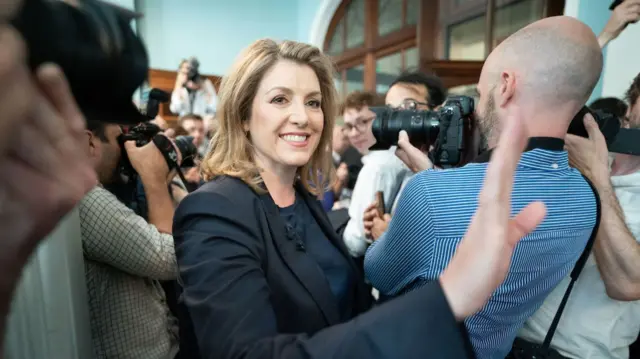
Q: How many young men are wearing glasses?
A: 2